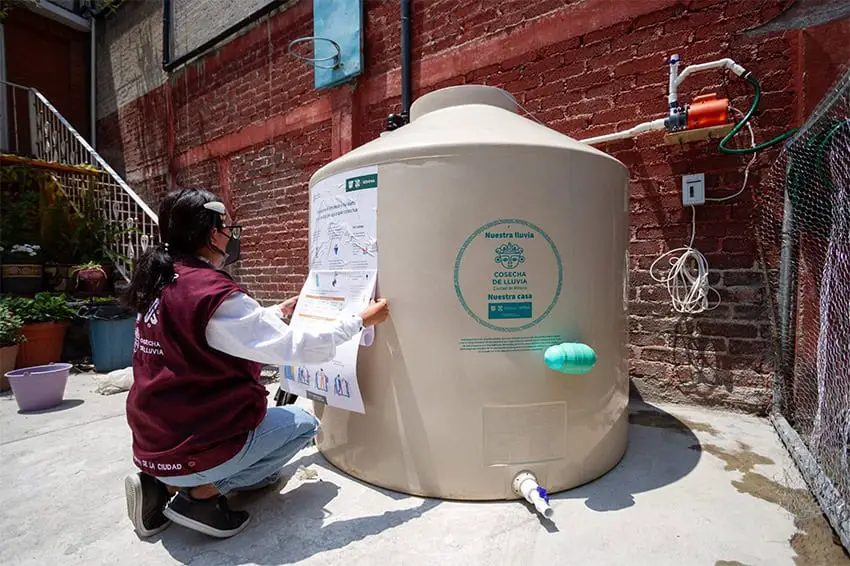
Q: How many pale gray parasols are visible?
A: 0